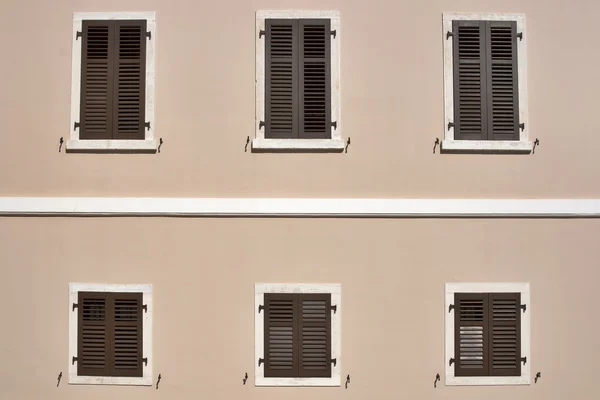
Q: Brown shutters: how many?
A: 12